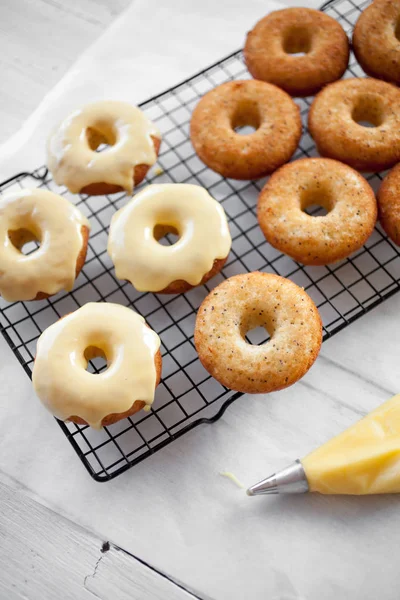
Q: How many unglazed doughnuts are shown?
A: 7